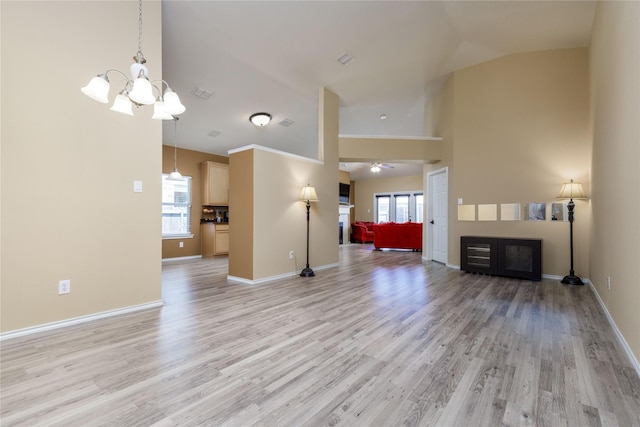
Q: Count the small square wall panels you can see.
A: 5